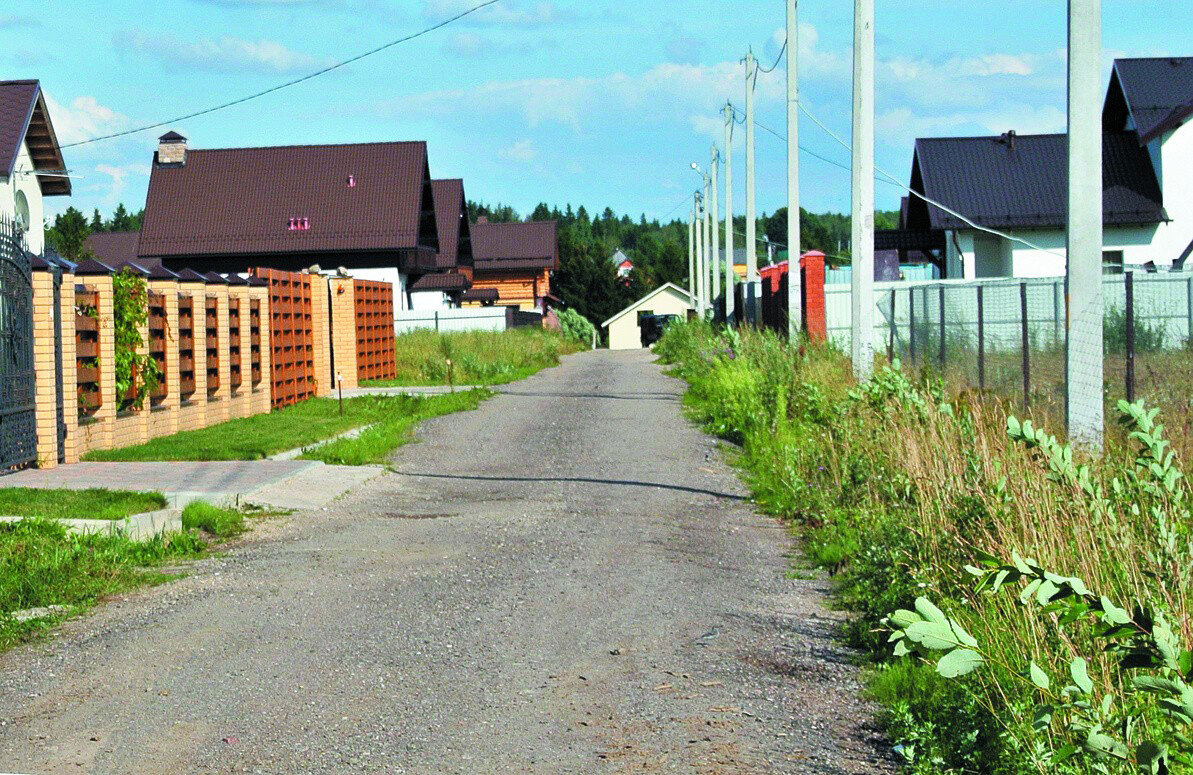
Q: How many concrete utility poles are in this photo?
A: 9